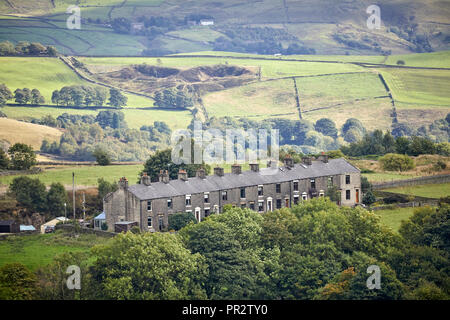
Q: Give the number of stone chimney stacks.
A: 12